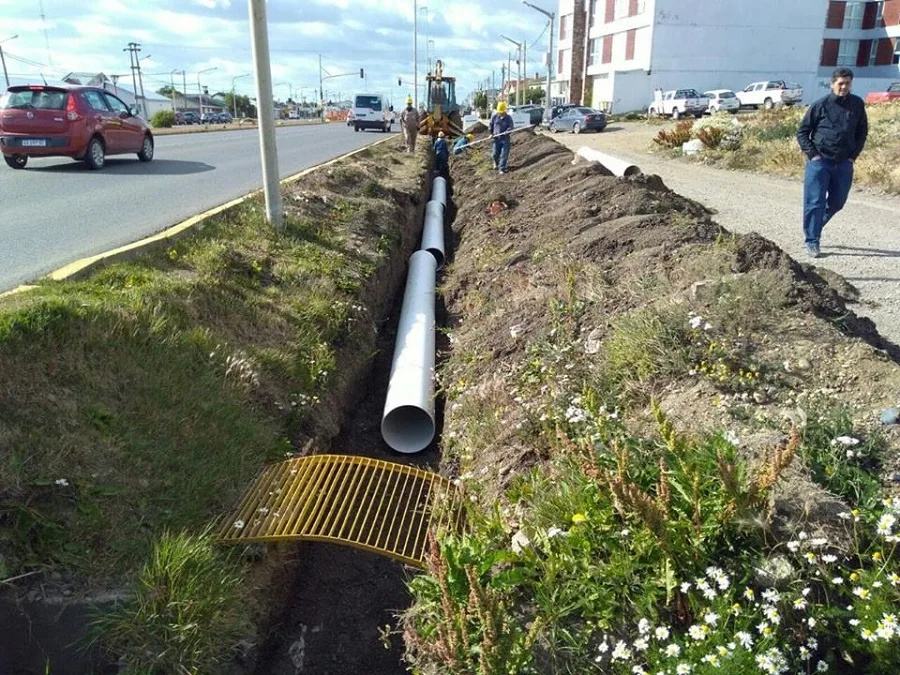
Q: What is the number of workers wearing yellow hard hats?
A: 3